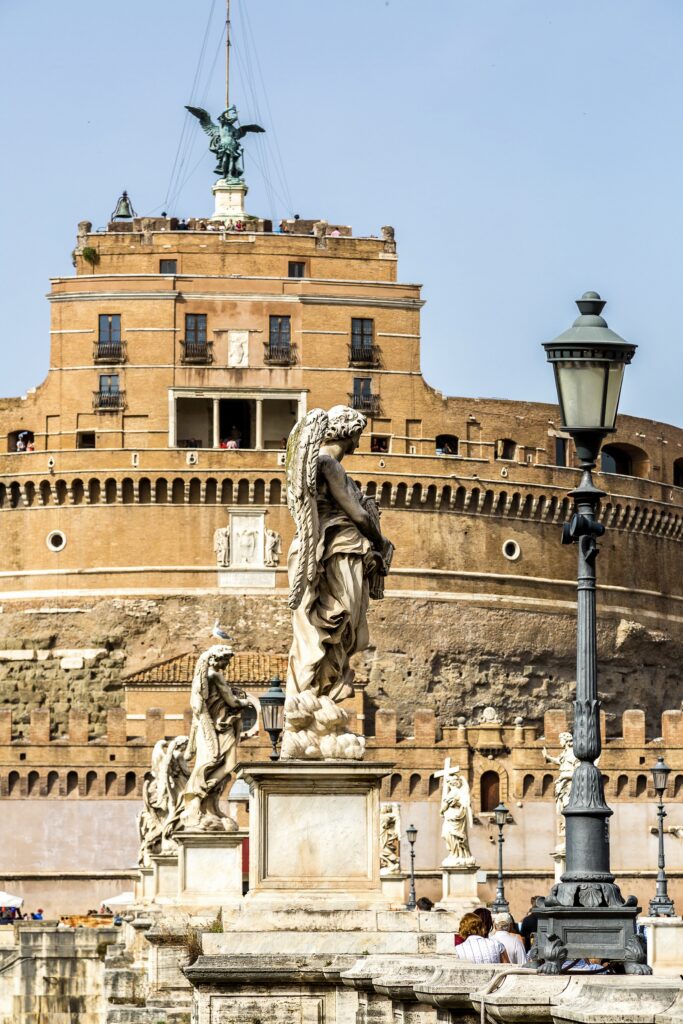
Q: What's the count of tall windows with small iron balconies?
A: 6